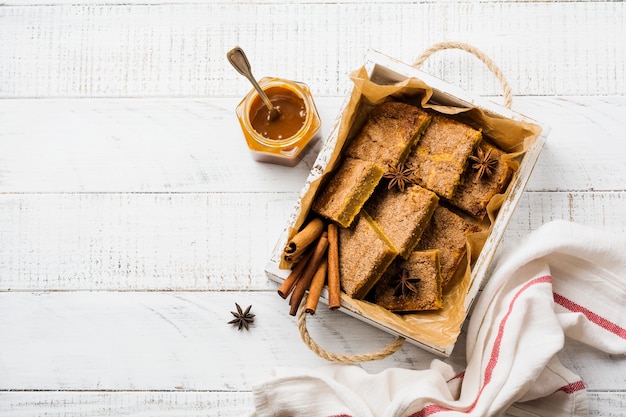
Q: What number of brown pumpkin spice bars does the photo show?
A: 8